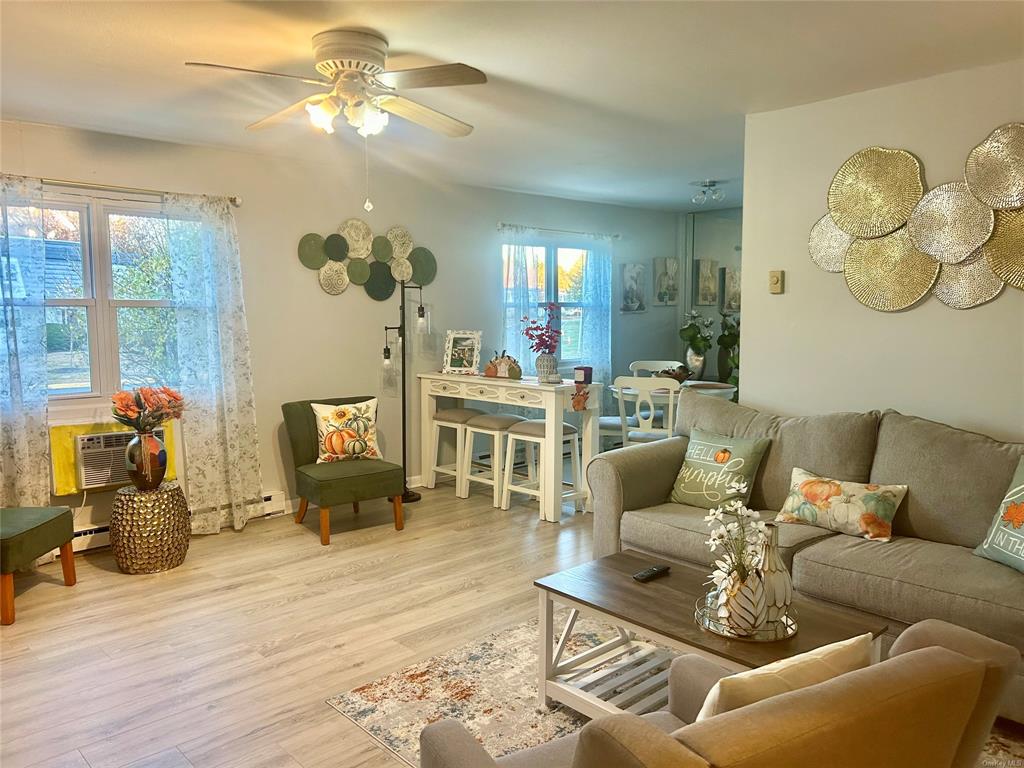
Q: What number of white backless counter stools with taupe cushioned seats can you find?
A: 3